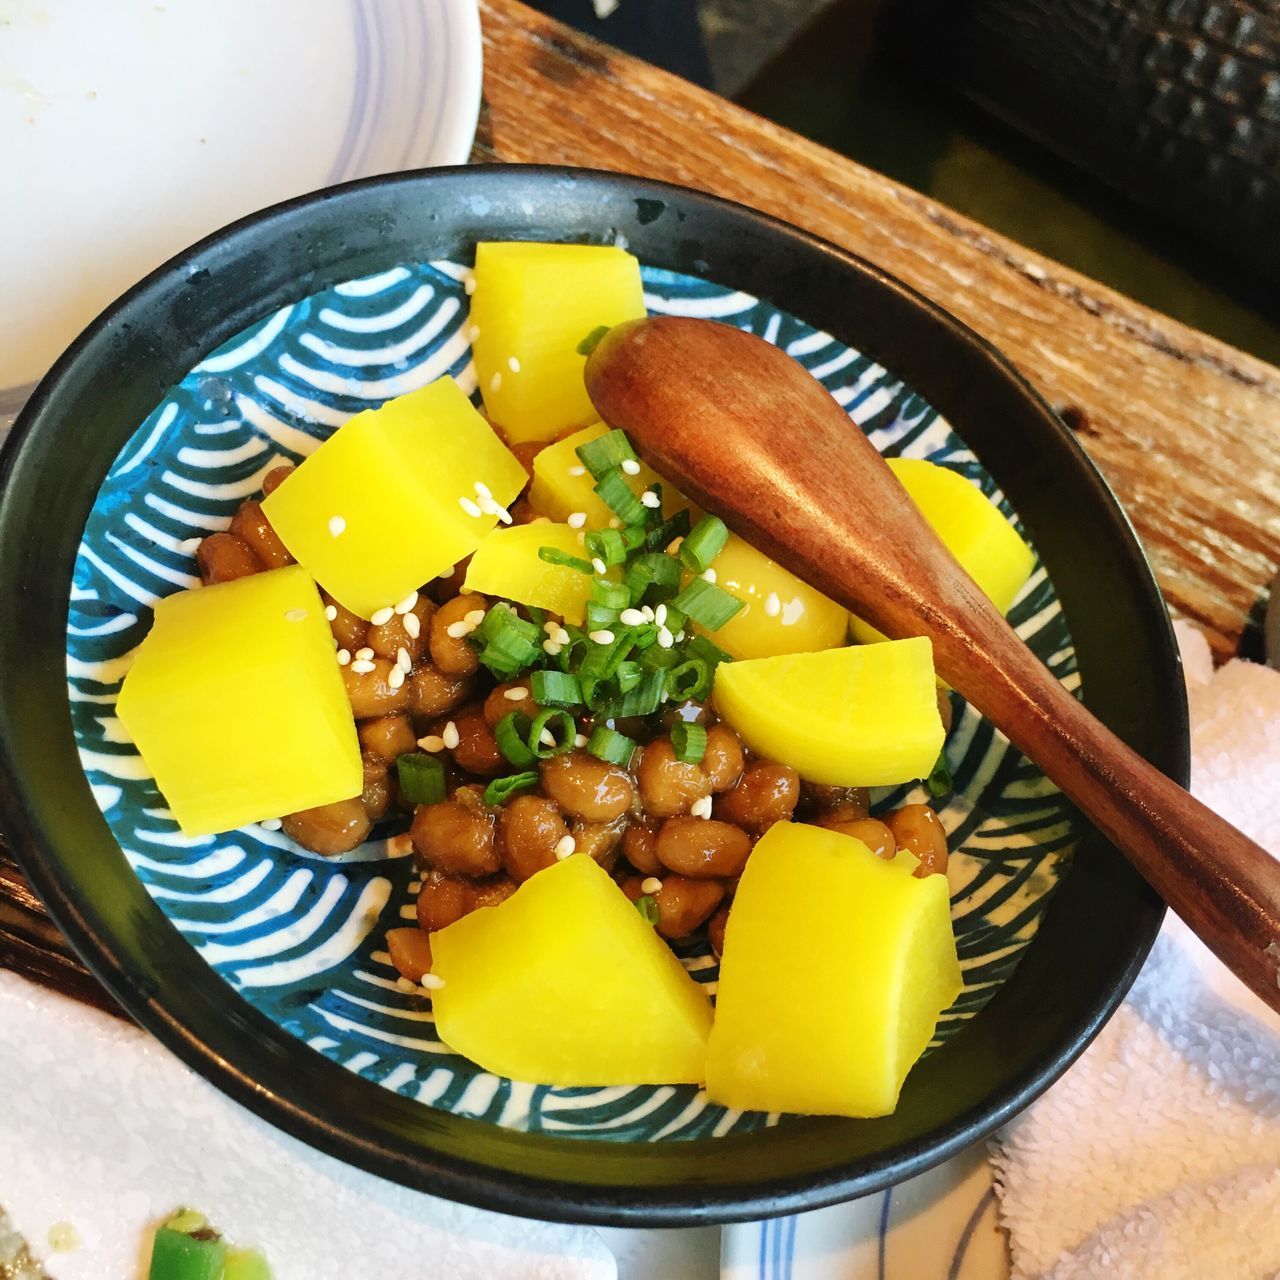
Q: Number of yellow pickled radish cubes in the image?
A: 9